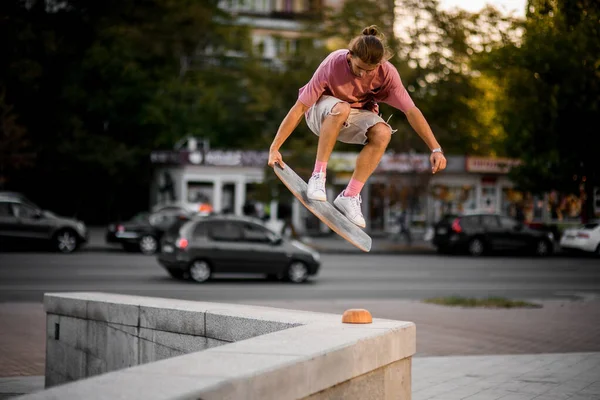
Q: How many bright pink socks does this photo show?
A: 2